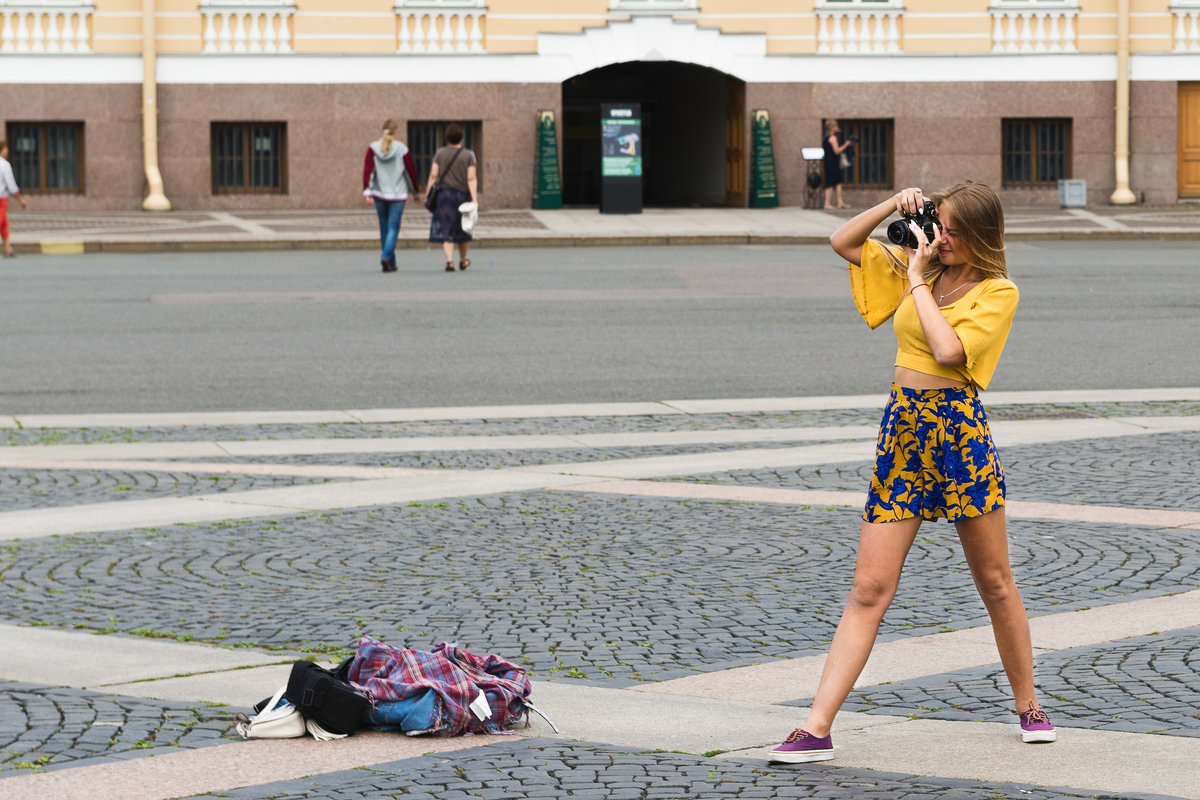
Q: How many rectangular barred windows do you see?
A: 5